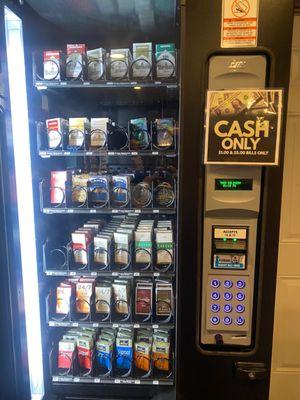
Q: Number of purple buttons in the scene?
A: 12